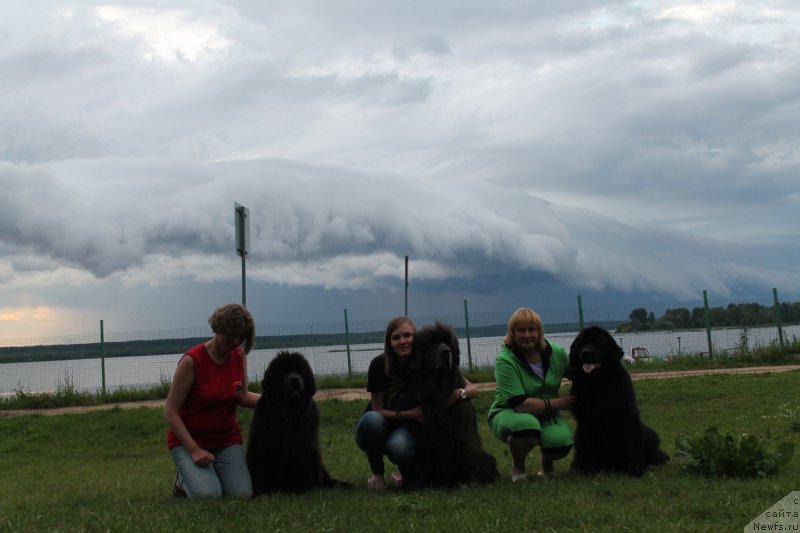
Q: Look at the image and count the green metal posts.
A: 6